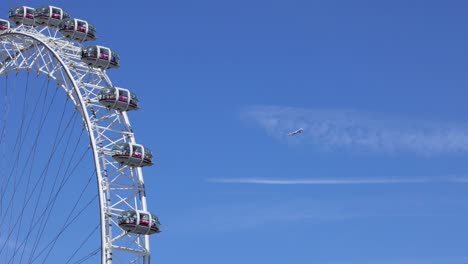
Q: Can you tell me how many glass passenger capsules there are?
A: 8